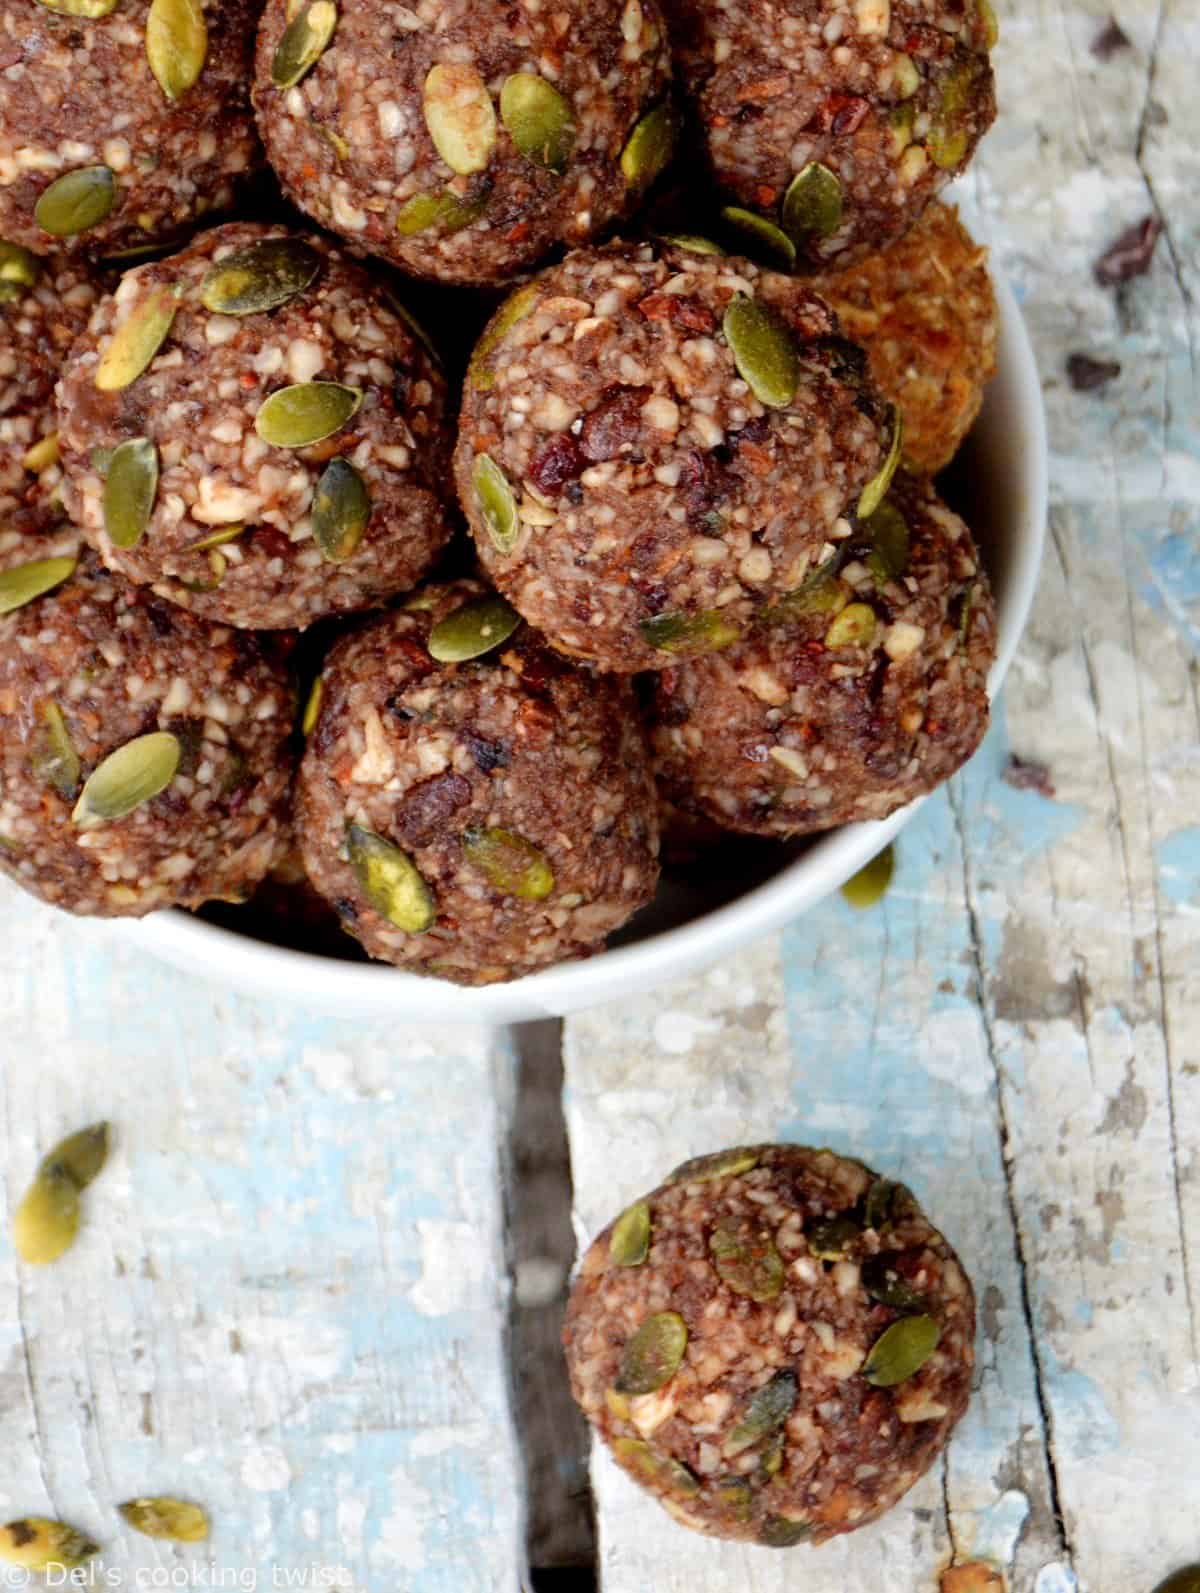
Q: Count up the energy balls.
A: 11